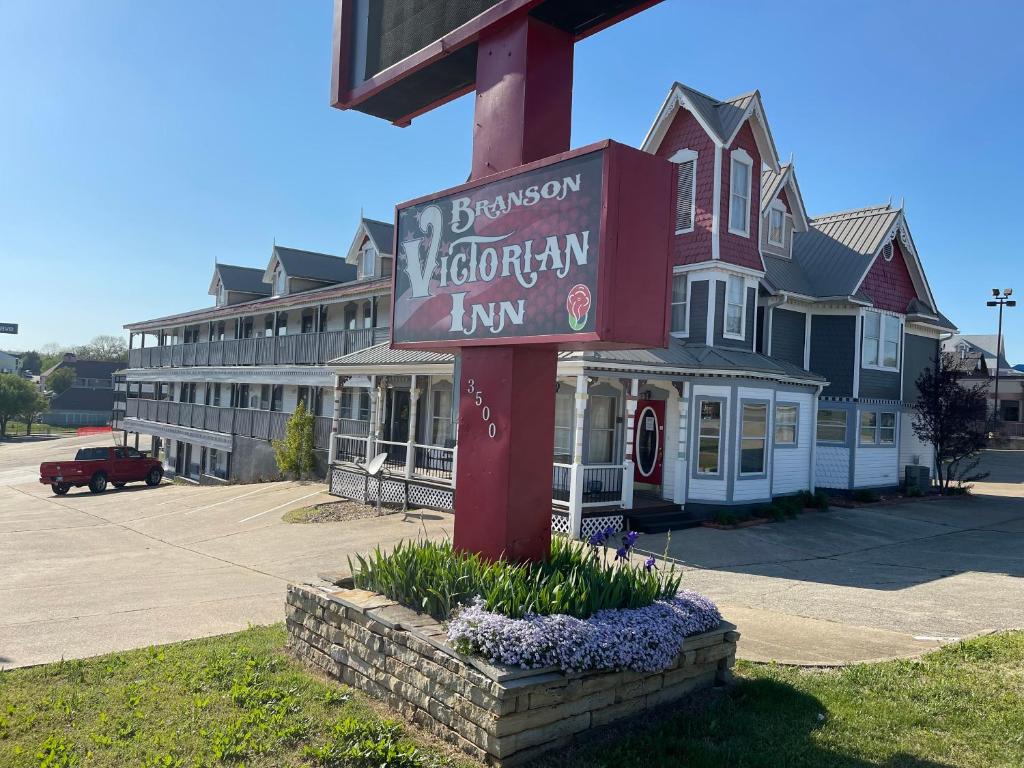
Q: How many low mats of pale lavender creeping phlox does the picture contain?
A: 1